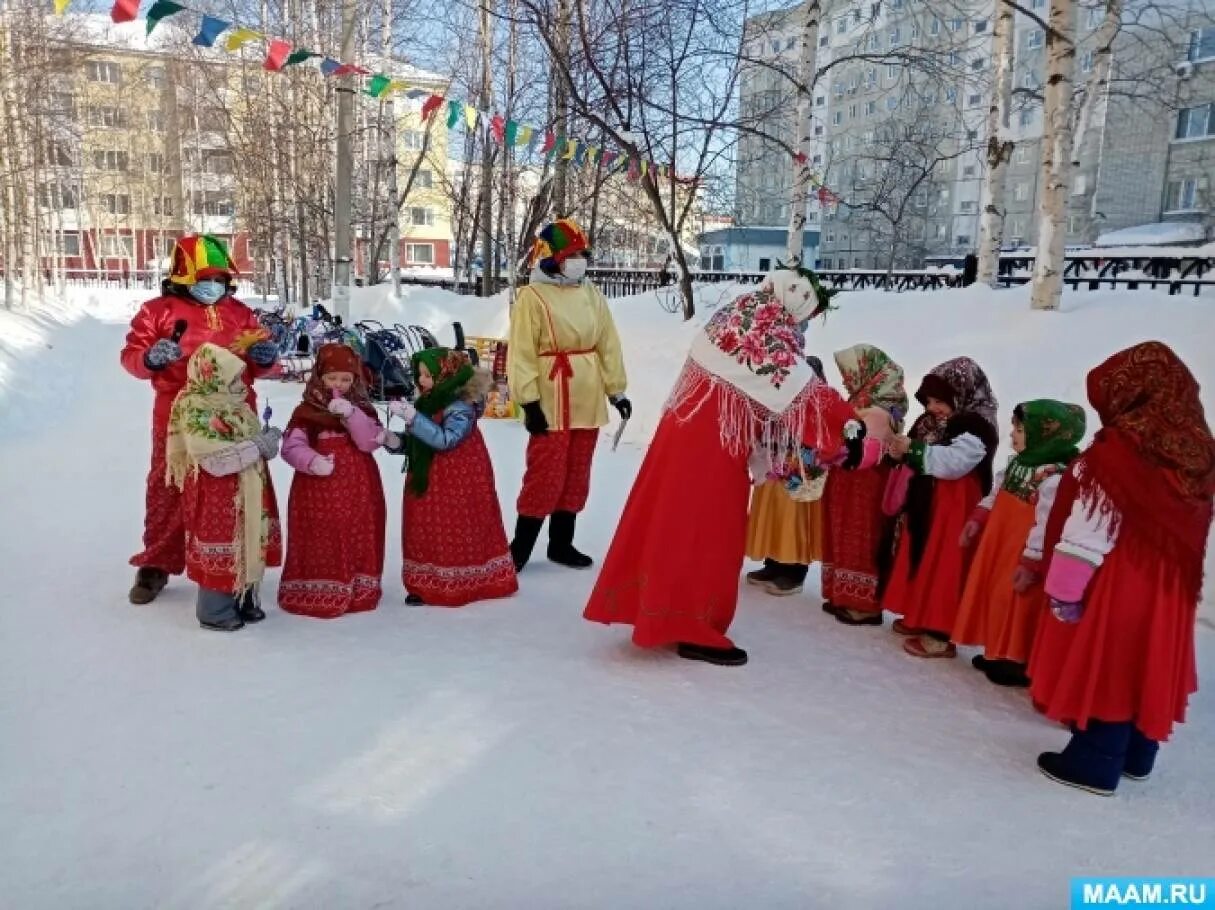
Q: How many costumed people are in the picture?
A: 11